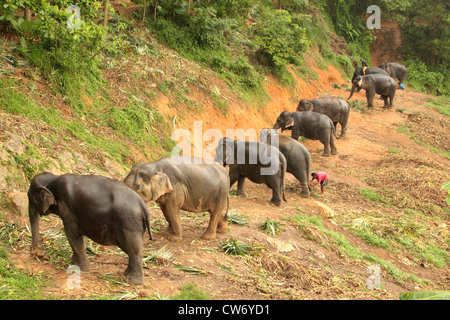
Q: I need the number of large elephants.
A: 9